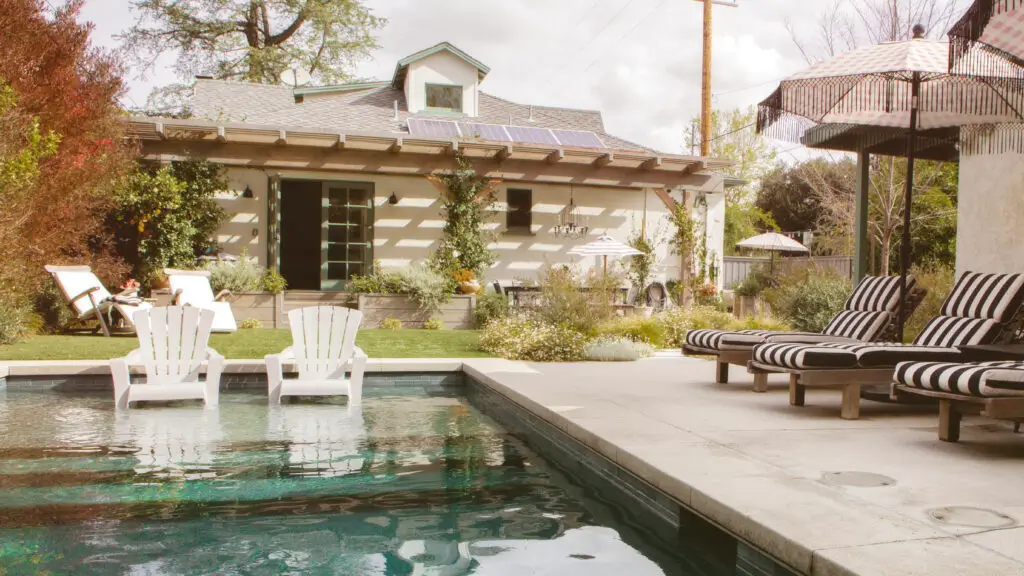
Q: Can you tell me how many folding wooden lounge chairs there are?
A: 2